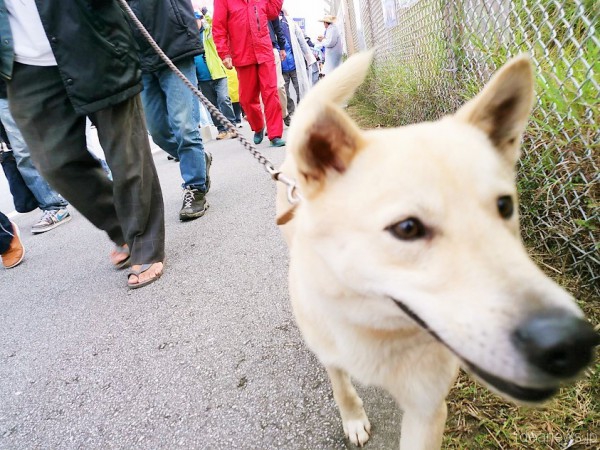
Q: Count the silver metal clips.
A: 1